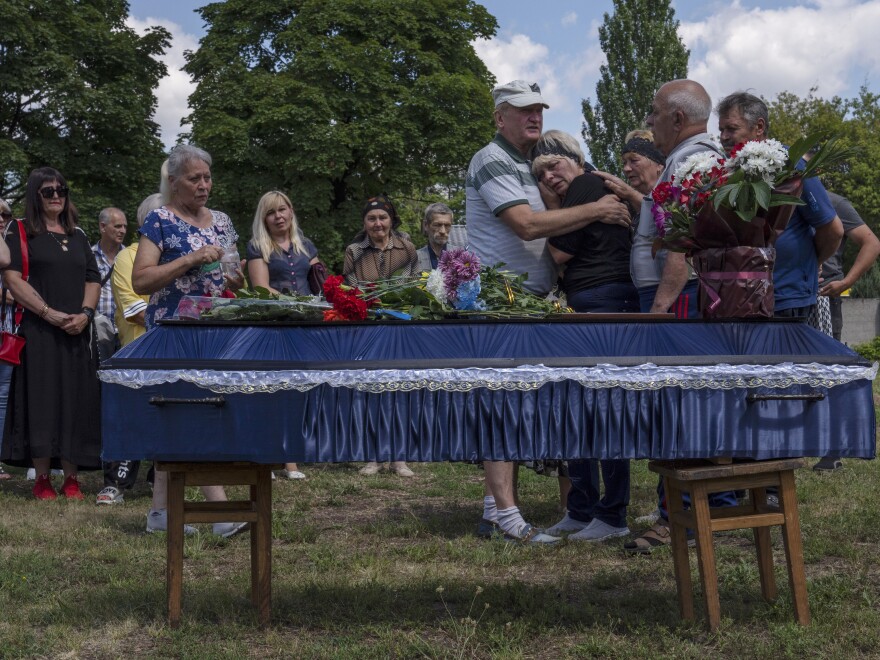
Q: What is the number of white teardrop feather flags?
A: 0